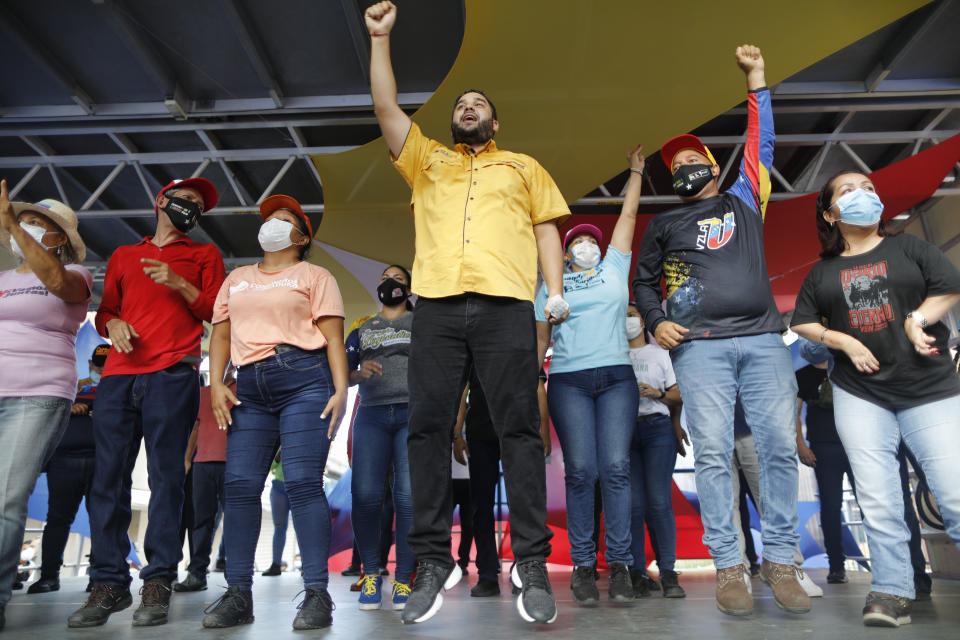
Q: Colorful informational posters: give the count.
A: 0